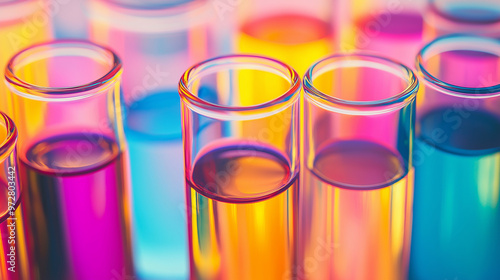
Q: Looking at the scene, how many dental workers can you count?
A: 0